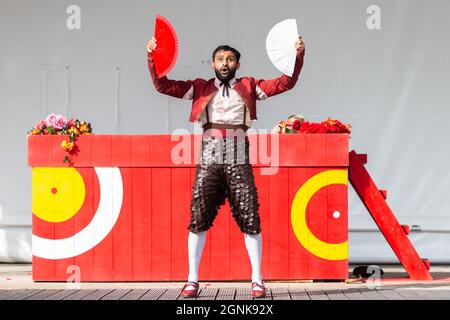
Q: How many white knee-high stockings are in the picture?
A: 2